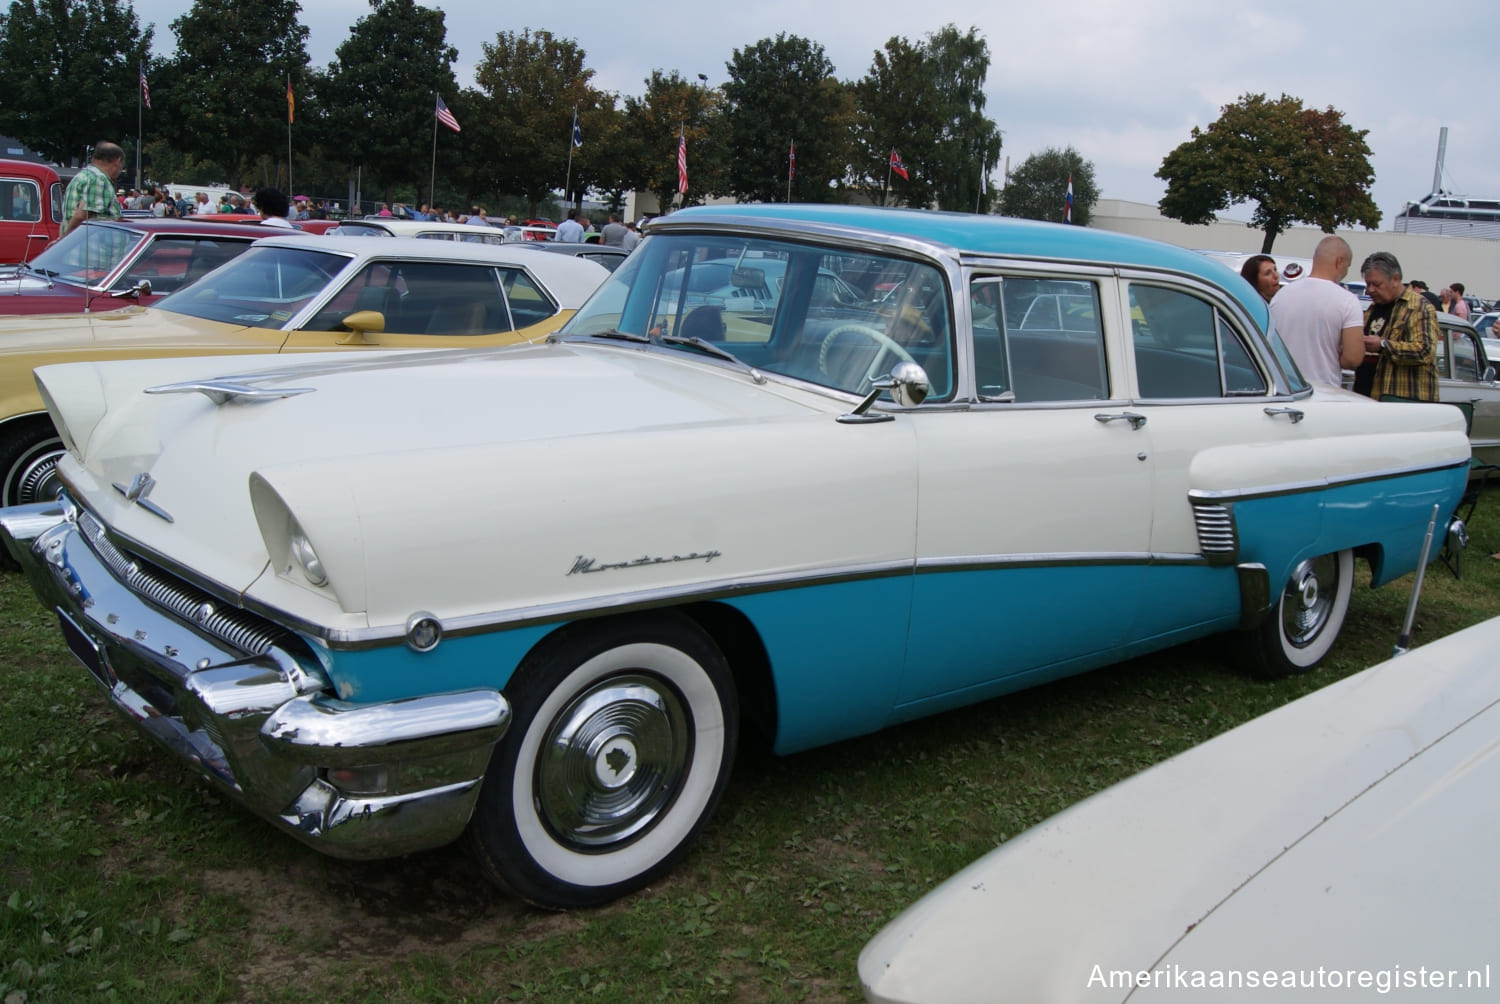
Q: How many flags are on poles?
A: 9